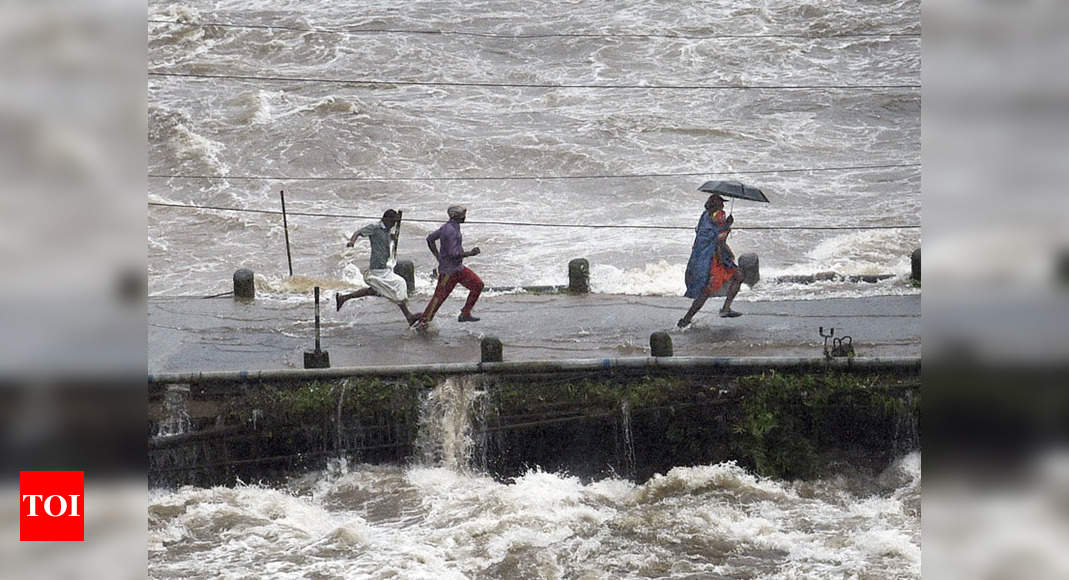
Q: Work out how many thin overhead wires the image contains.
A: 4